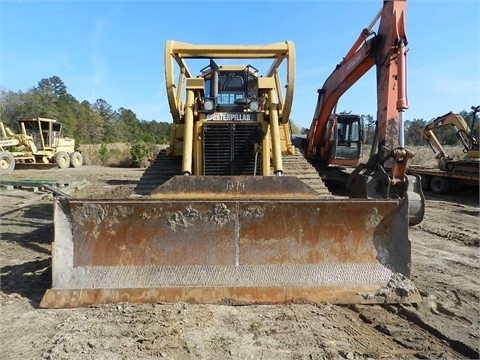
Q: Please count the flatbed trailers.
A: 1